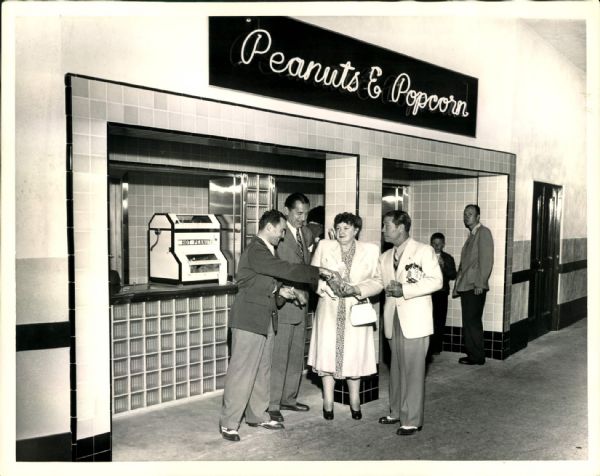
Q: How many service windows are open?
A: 2